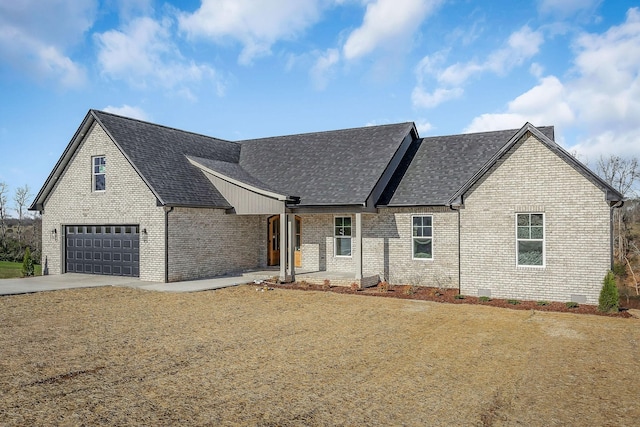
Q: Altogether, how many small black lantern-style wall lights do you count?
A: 2